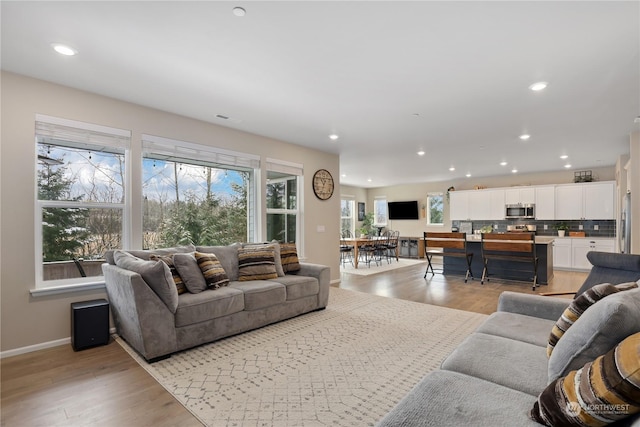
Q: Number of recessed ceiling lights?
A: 13